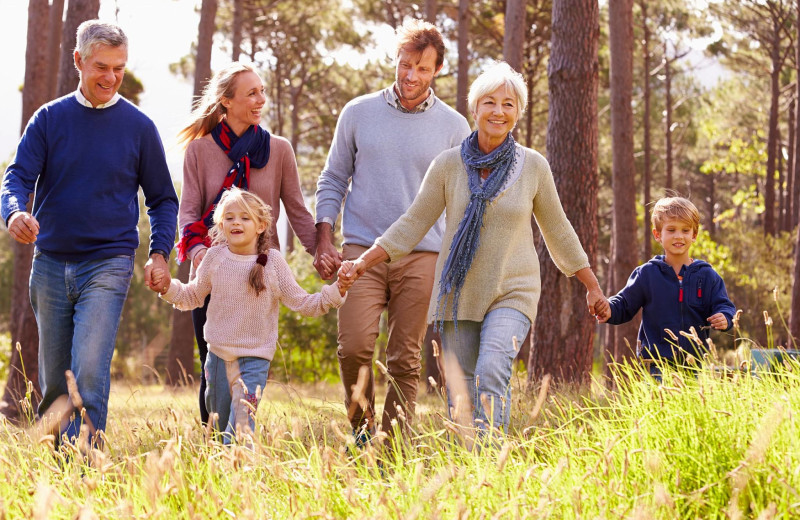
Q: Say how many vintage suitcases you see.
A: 0